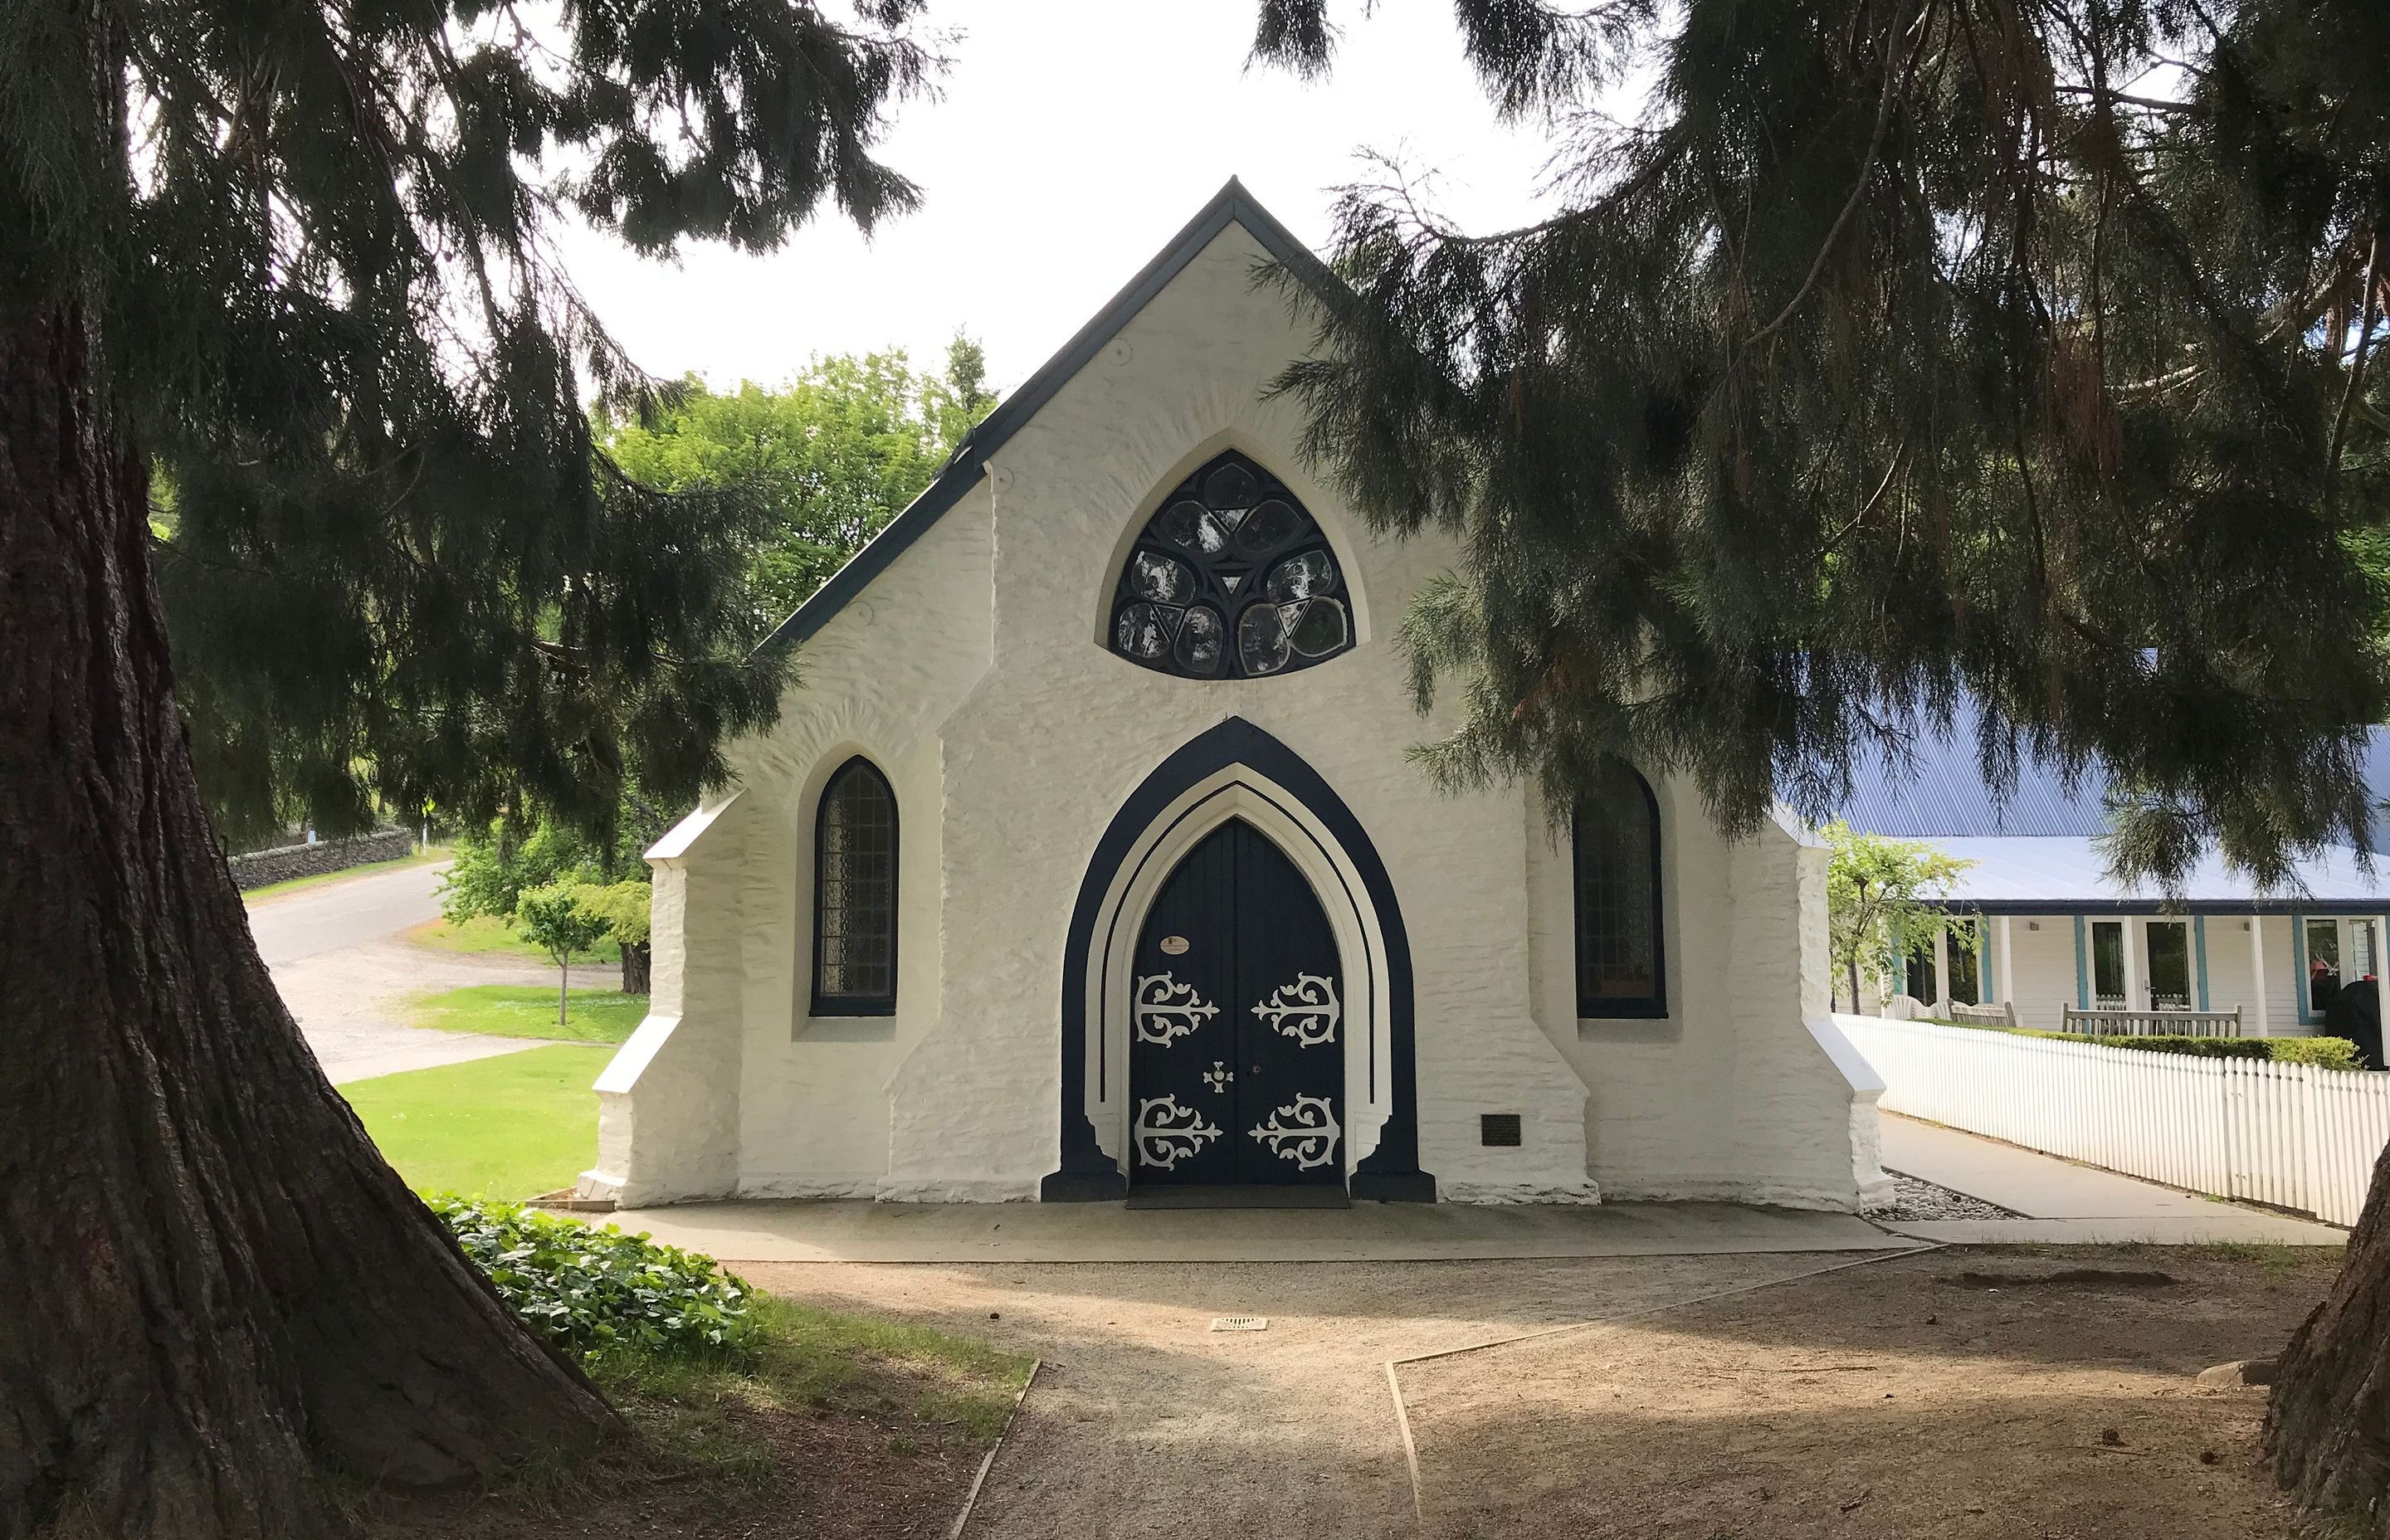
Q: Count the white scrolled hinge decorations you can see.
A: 4